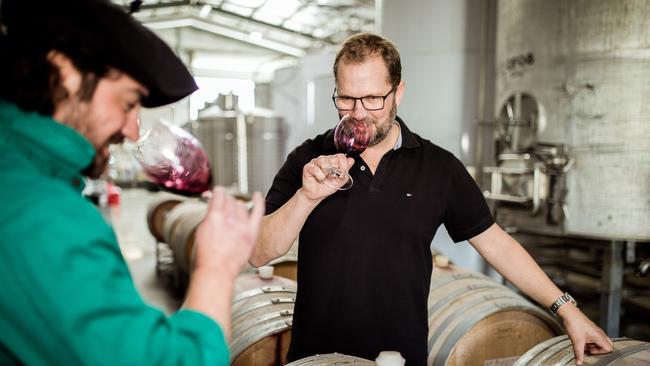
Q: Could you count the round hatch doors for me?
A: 1